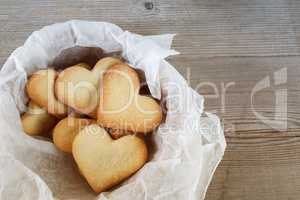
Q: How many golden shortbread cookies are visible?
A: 6